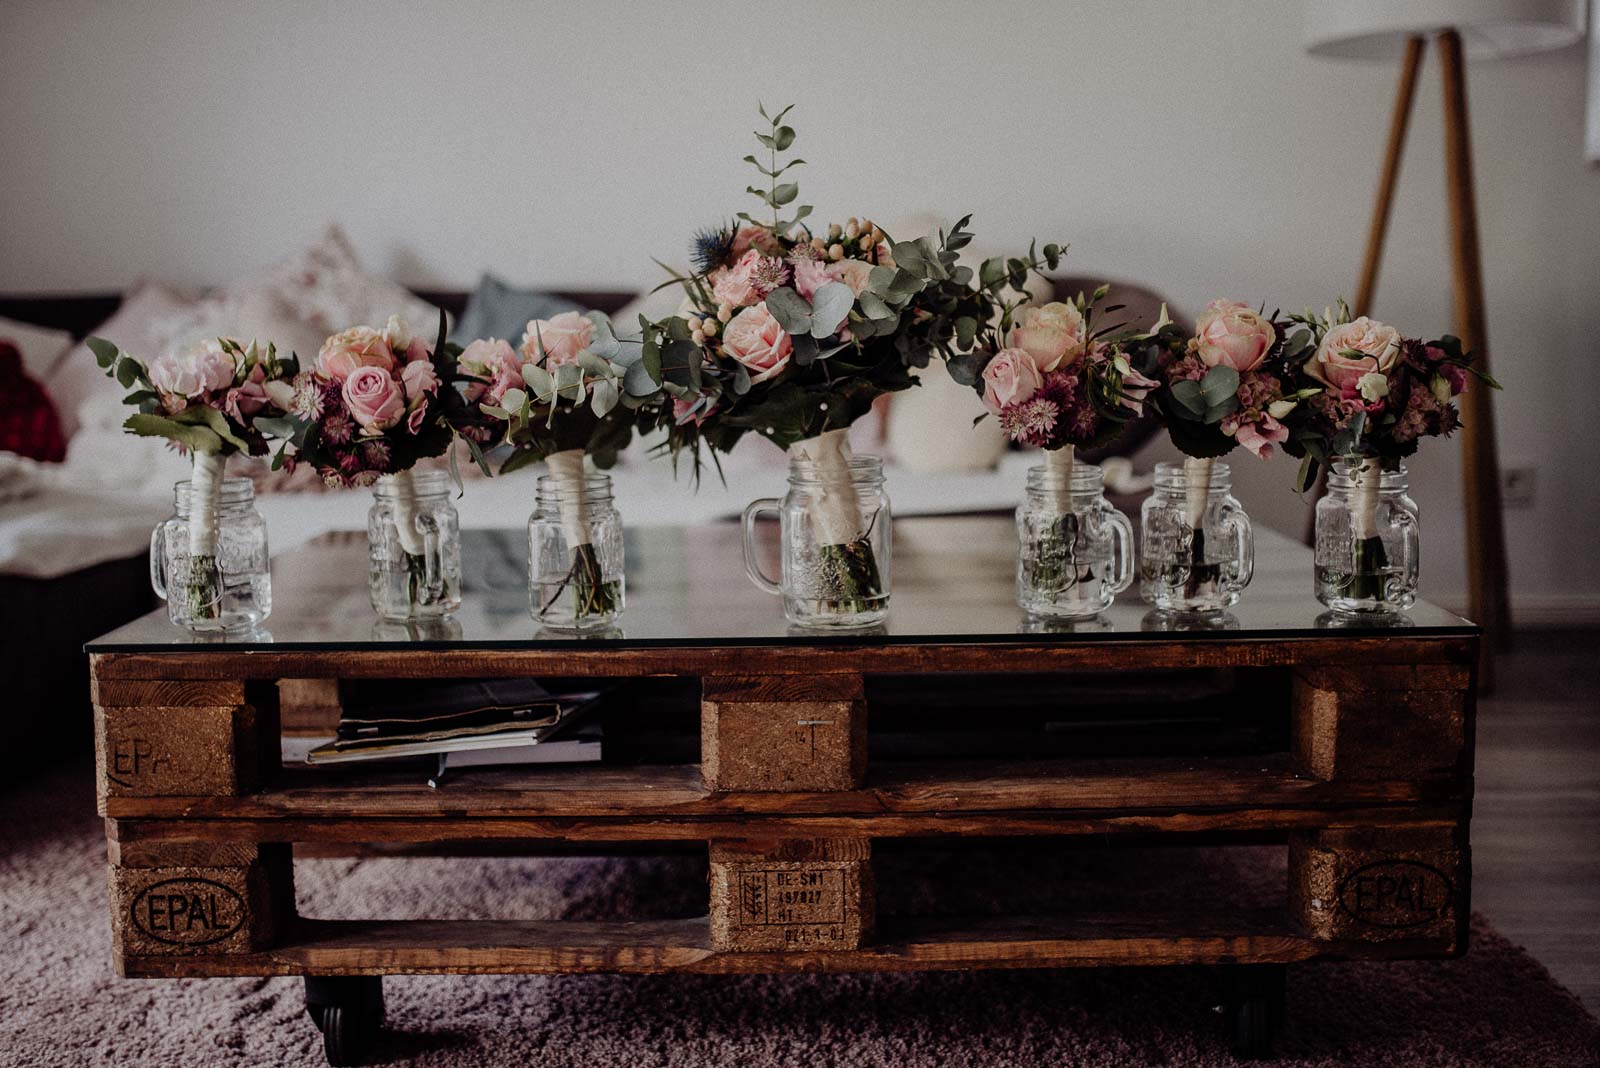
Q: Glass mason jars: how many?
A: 7